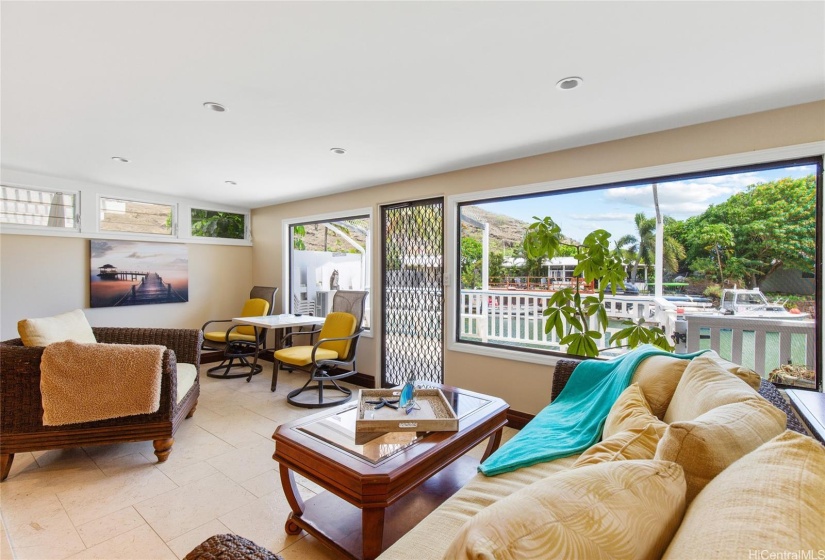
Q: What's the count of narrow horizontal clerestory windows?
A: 3